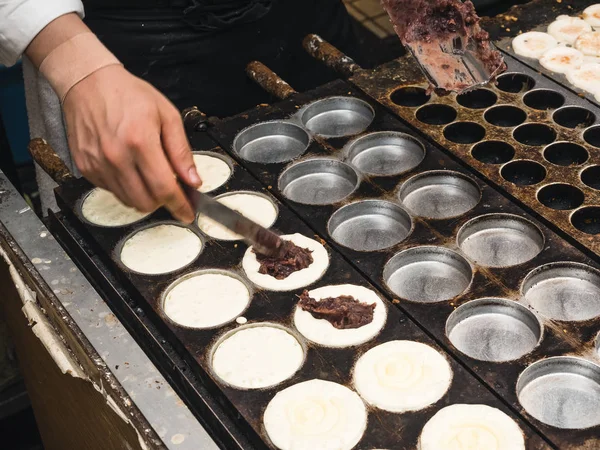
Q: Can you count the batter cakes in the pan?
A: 11